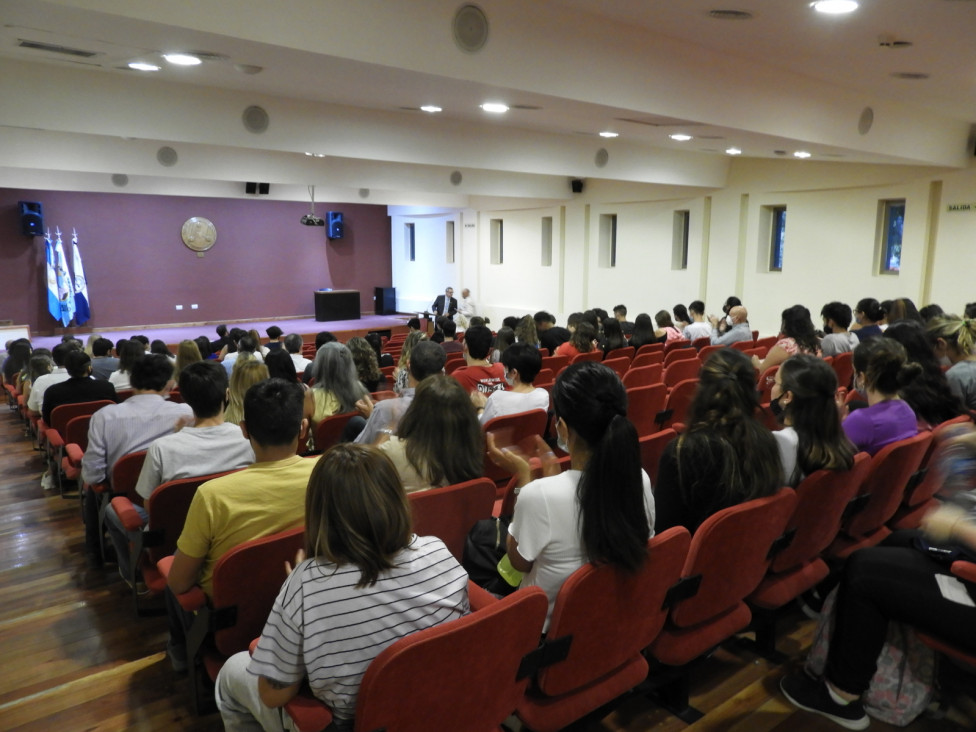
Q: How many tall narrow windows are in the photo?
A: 8